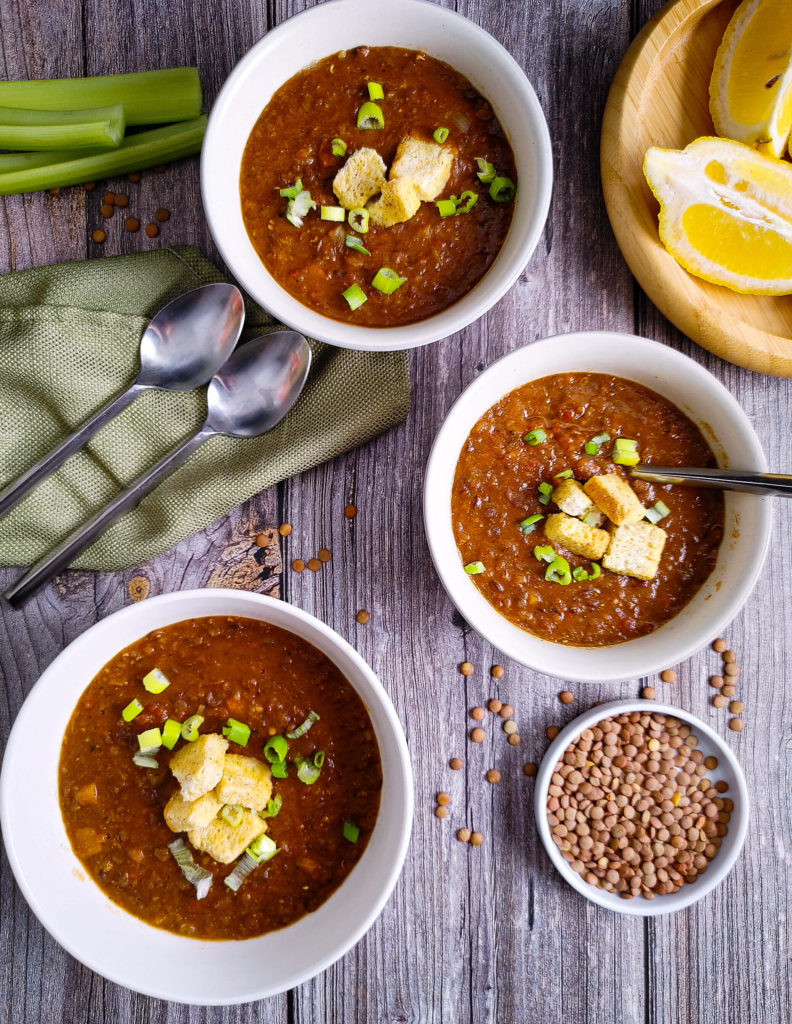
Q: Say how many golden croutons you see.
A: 11